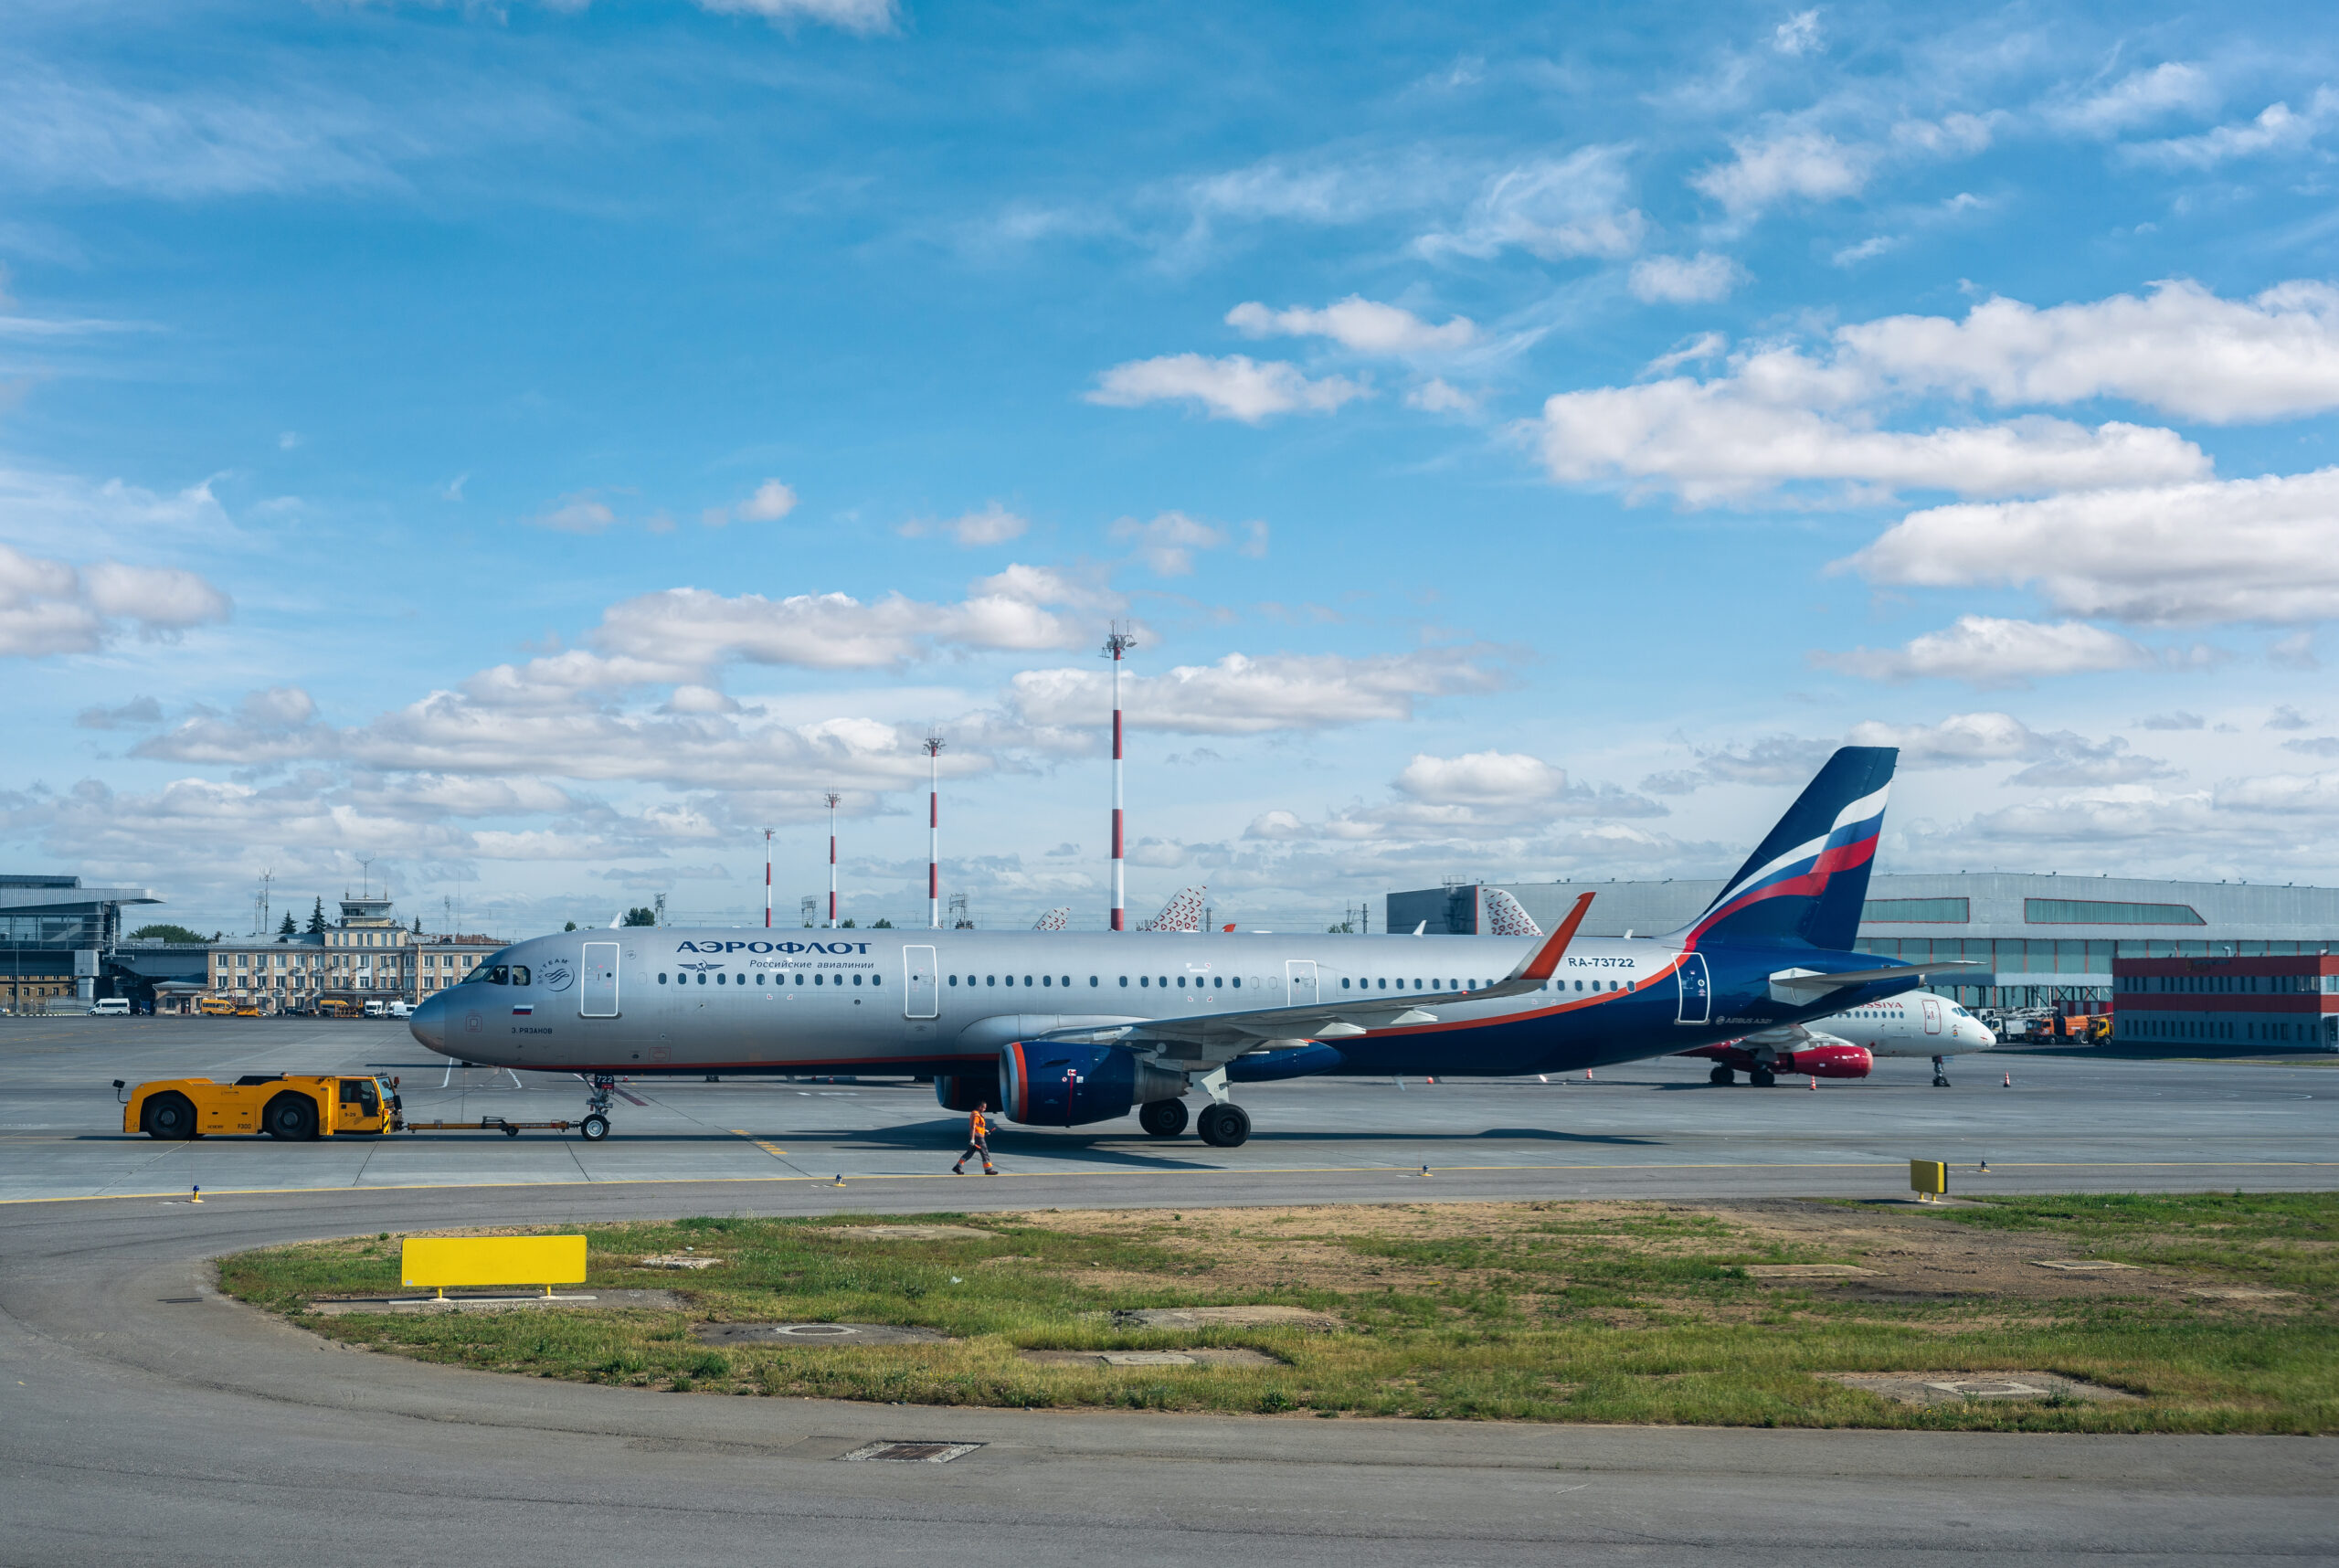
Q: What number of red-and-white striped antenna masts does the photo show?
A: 4